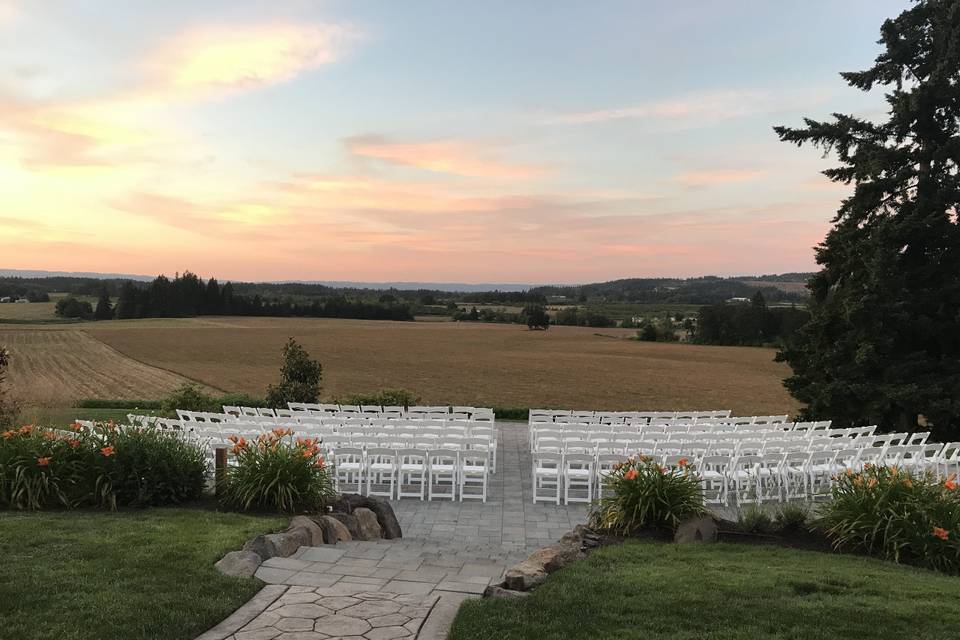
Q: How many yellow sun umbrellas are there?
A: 0